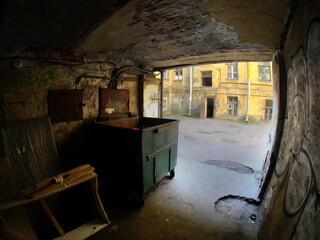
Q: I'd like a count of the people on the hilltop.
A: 0